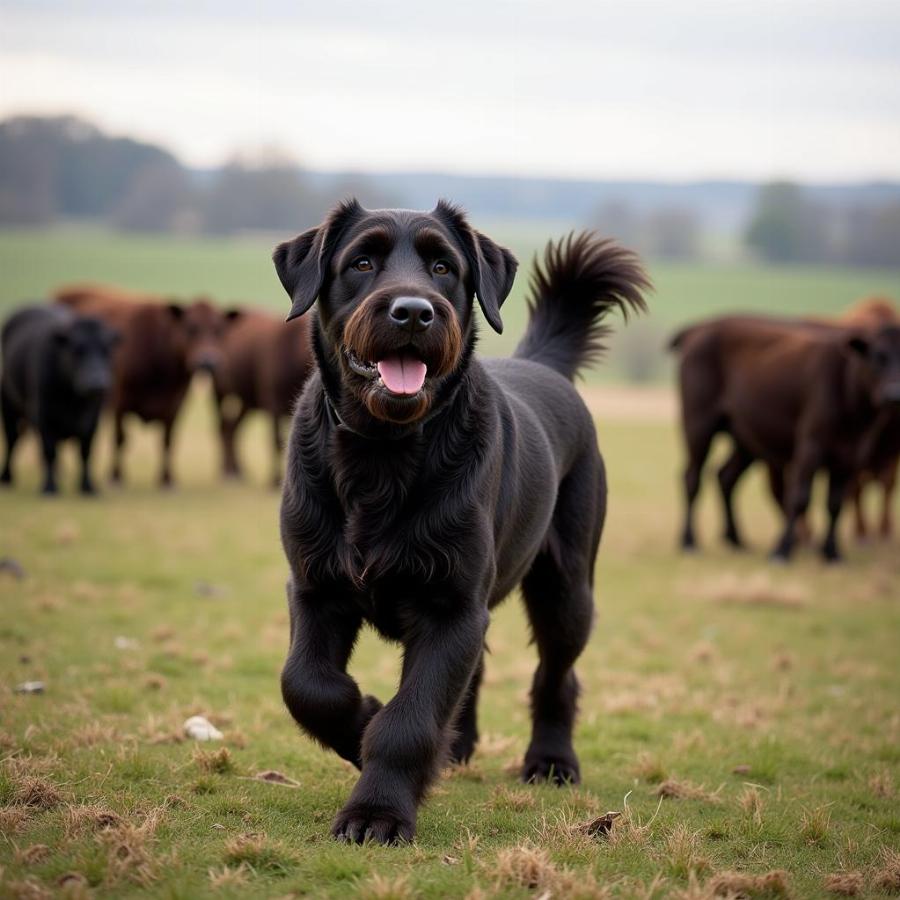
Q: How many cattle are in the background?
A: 5